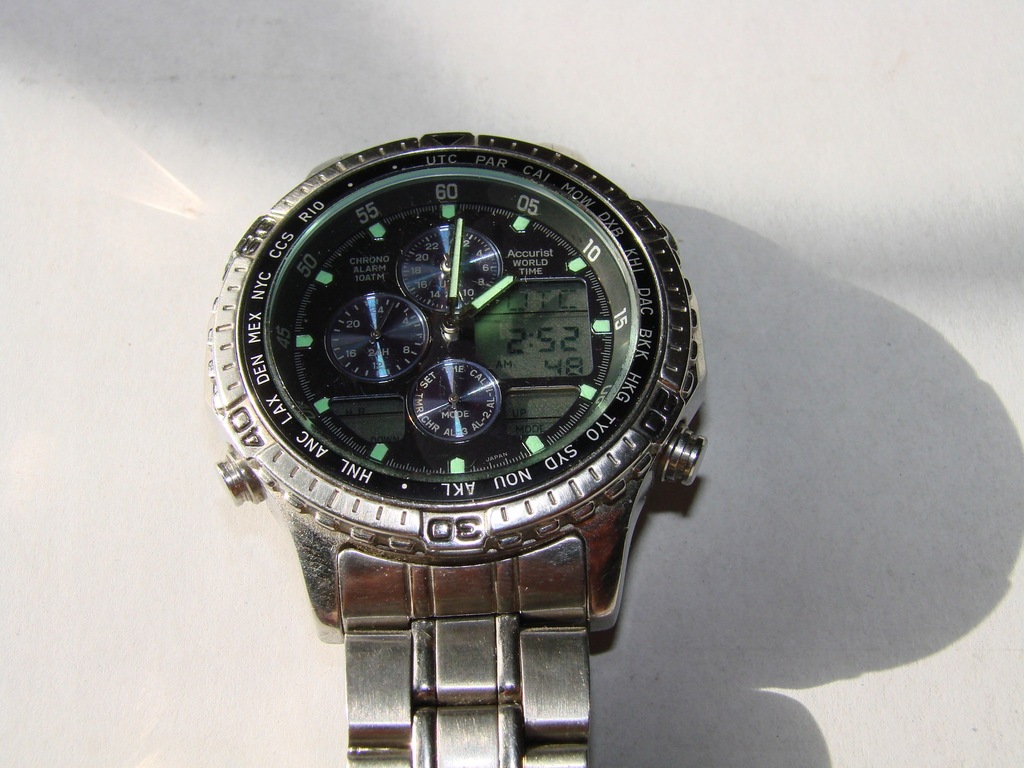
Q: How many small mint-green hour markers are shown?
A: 12